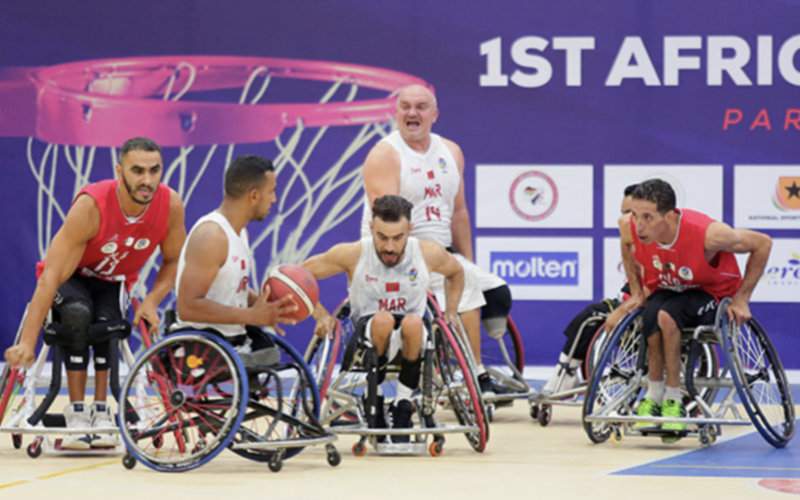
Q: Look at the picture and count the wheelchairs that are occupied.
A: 6